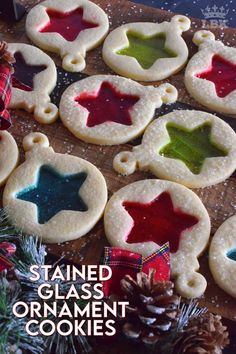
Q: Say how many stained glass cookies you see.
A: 10